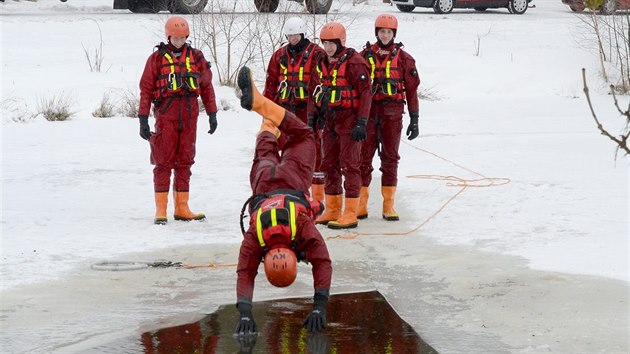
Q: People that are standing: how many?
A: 4